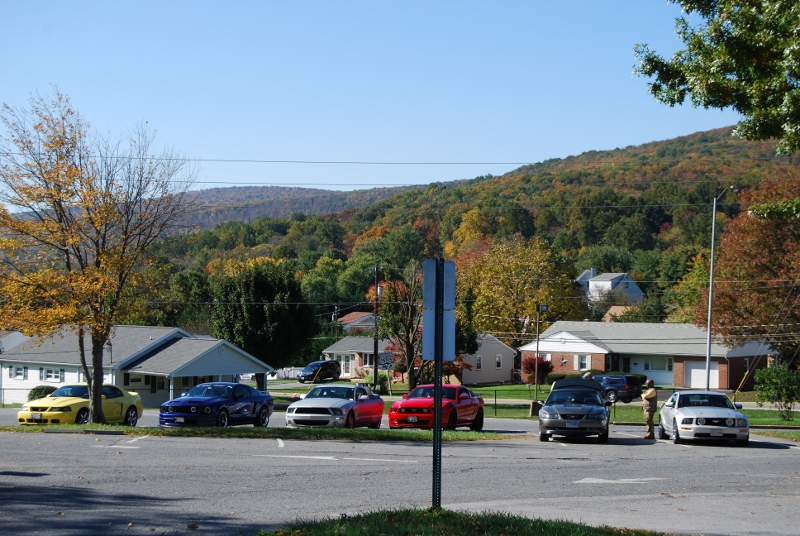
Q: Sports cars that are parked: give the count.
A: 6